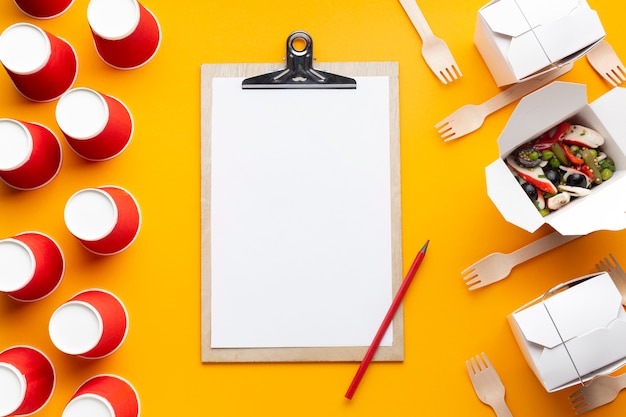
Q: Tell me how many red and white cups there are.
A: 10